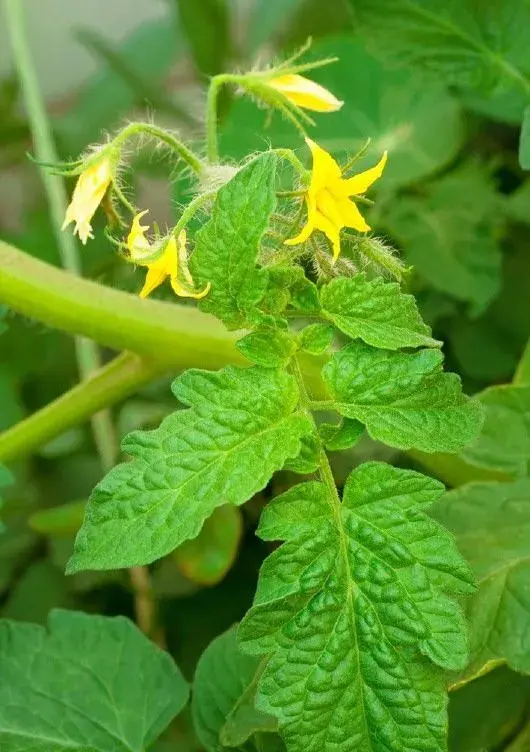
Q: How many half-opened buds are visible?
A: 2